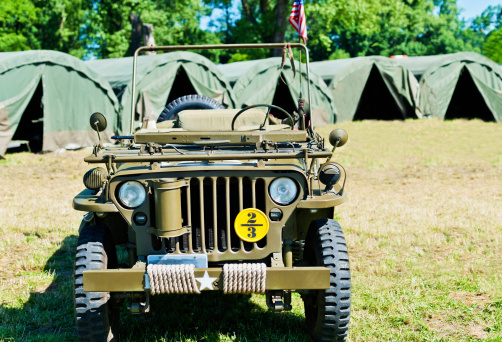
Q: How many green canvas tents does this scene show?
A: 5